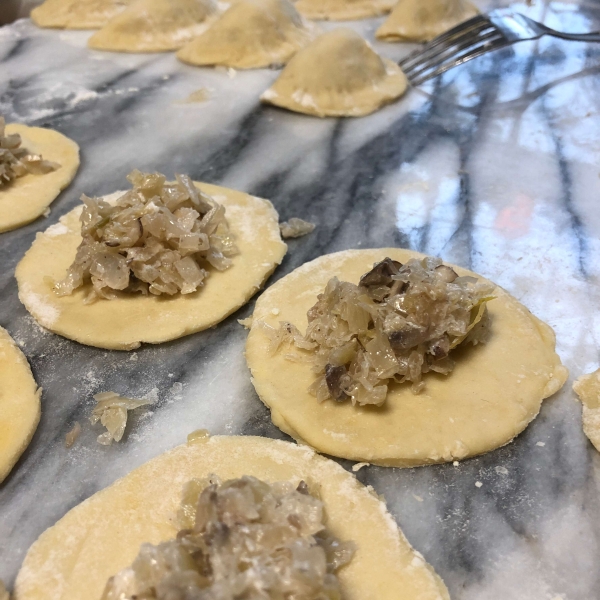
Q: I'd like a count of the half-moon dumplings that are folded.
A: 6